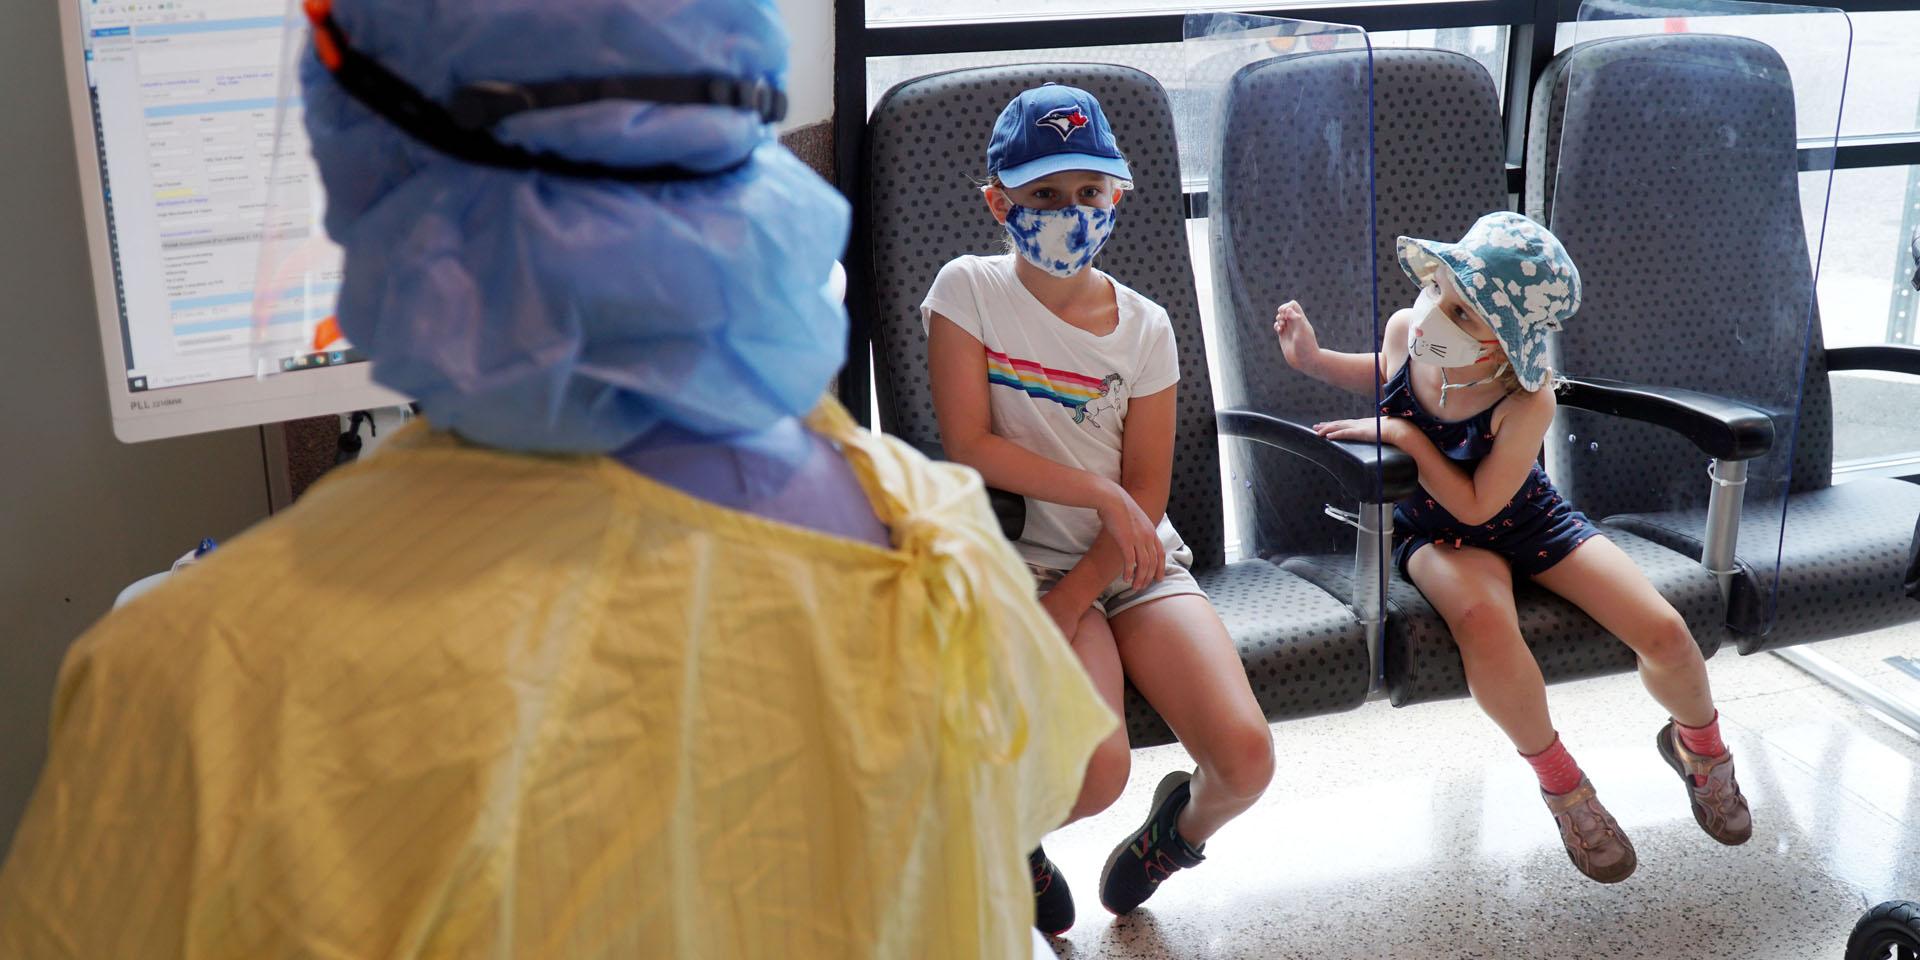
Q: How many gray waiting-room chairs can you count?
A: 3